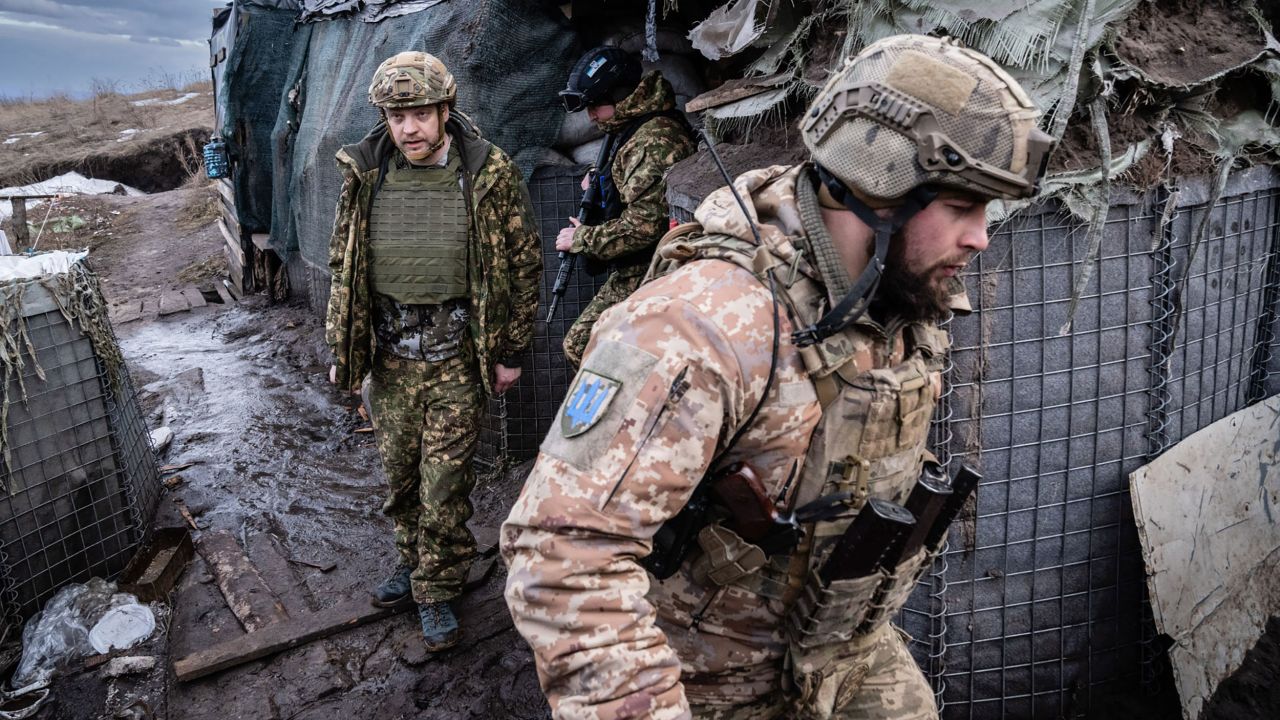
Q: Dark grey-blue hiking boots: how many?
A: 2